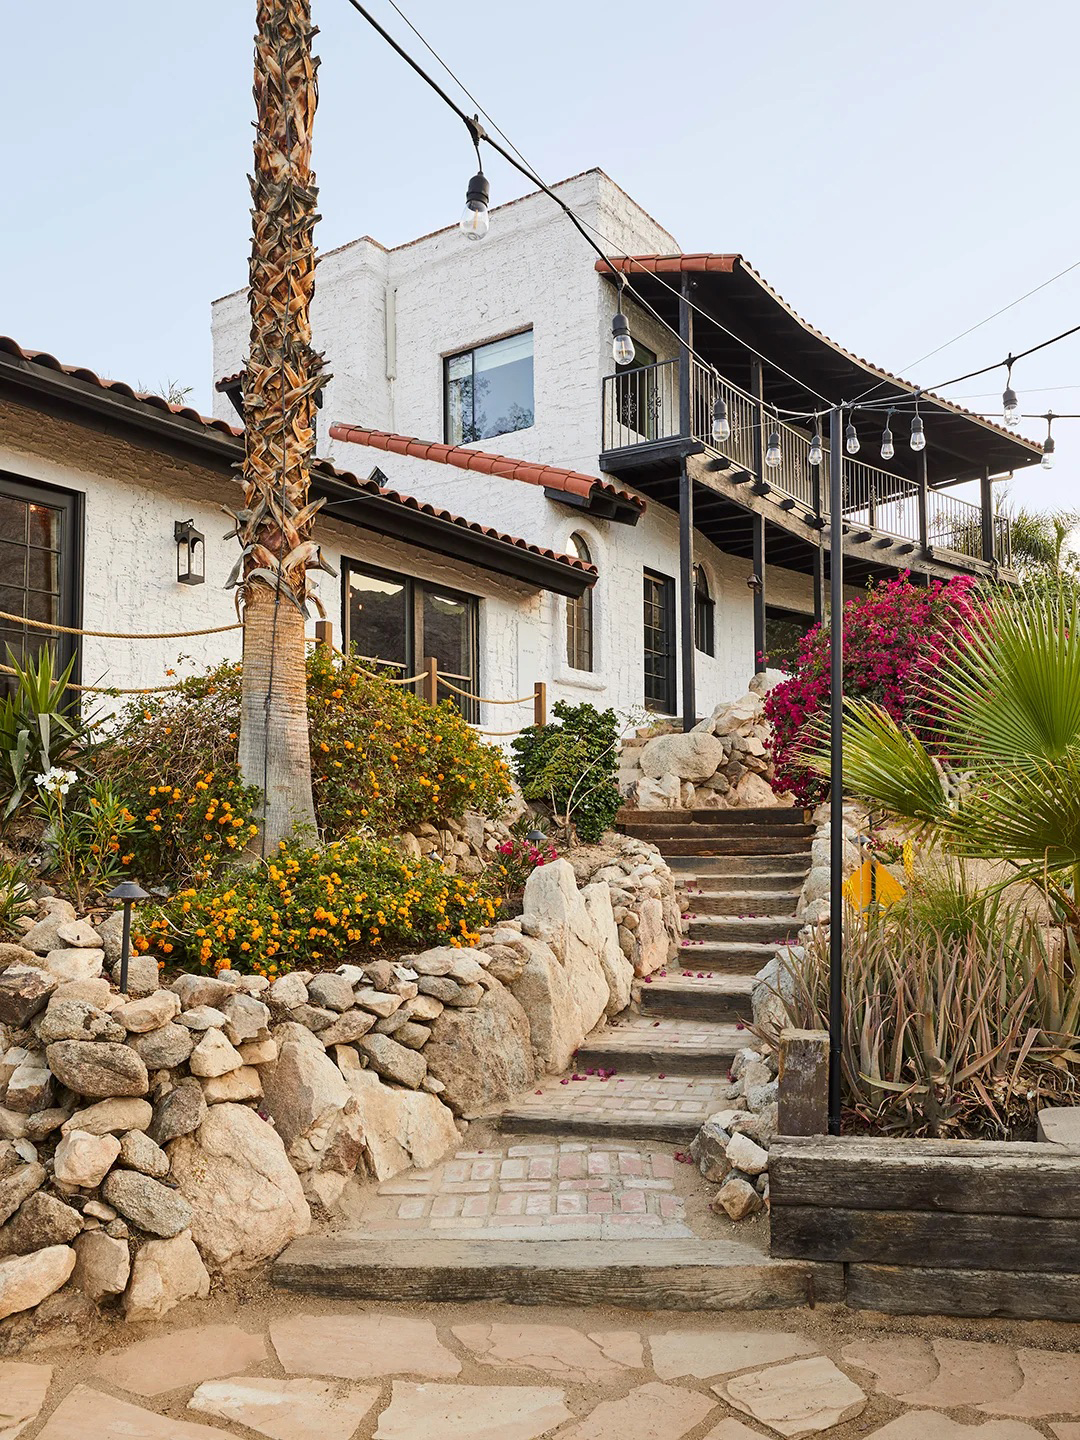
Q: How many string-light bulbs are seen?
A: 10